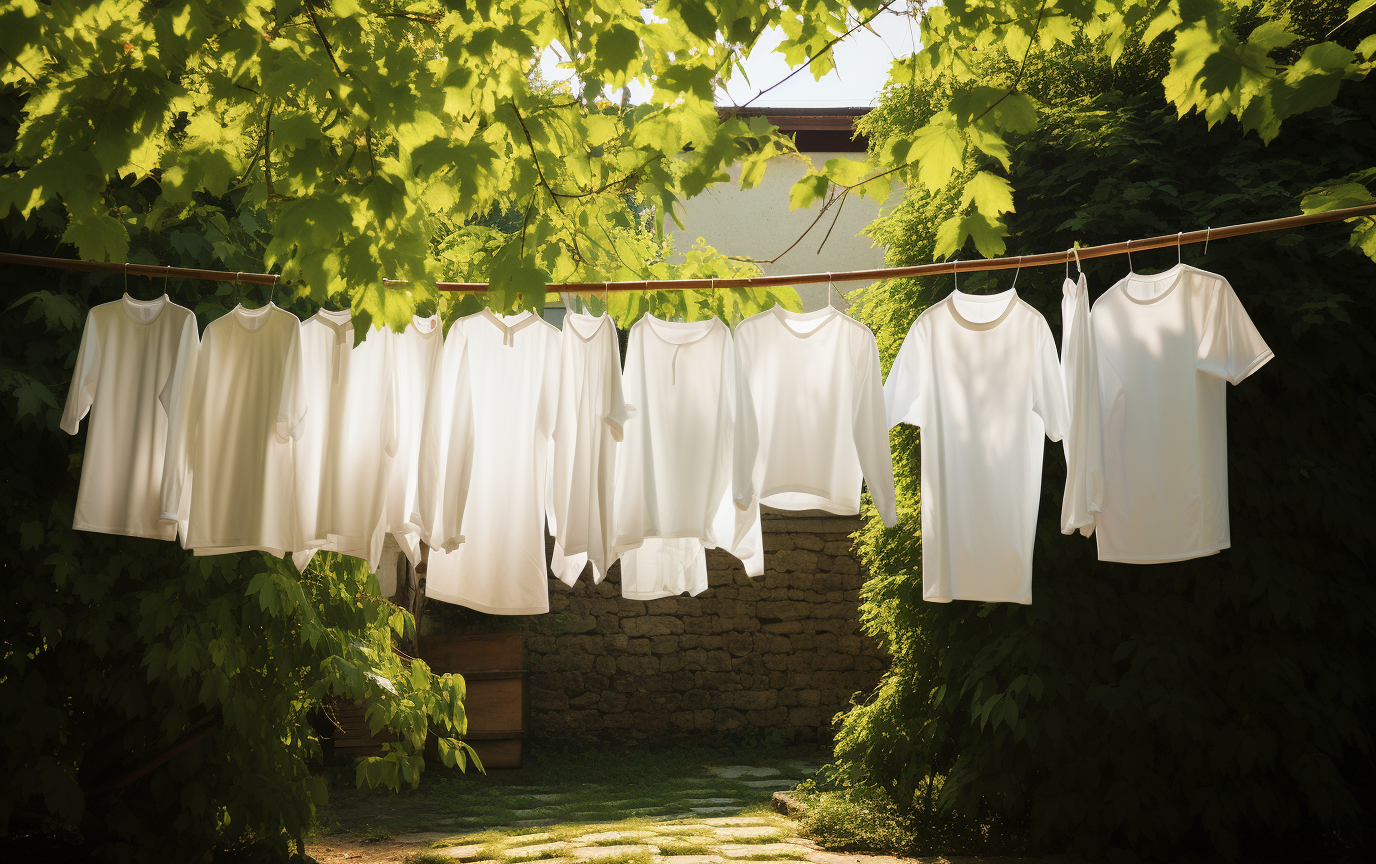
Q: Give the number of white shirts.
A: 11